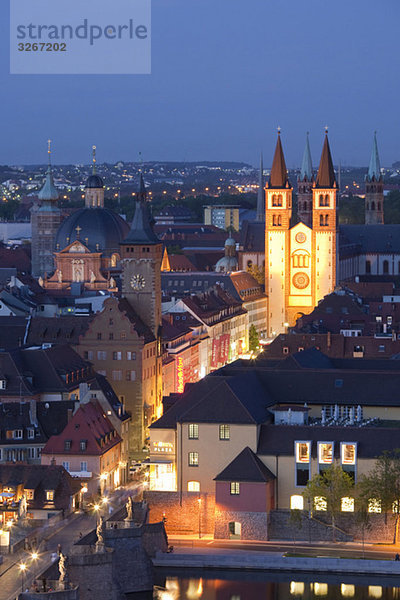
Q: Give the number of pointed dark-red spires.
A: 2